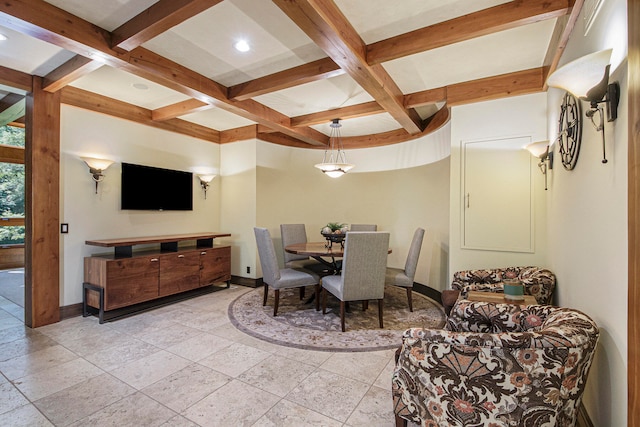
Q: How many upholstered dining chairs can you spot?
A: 5